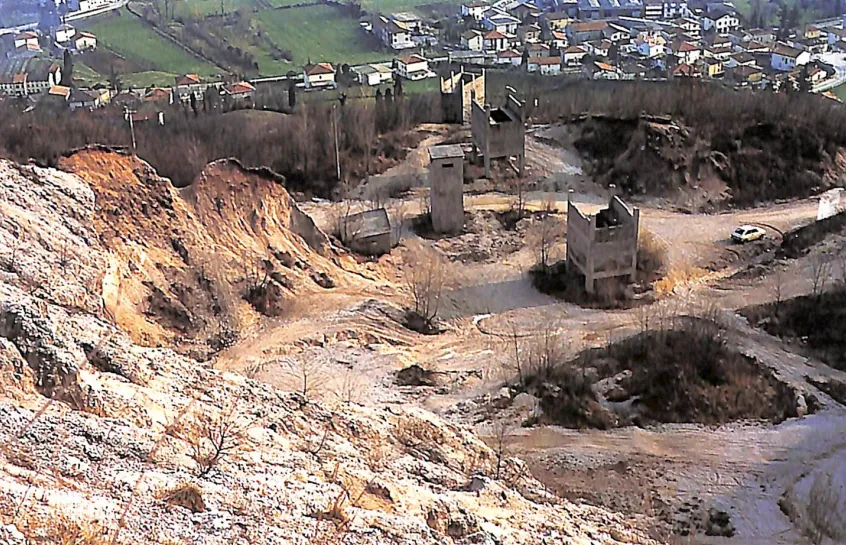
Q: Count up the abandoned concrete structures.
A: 5